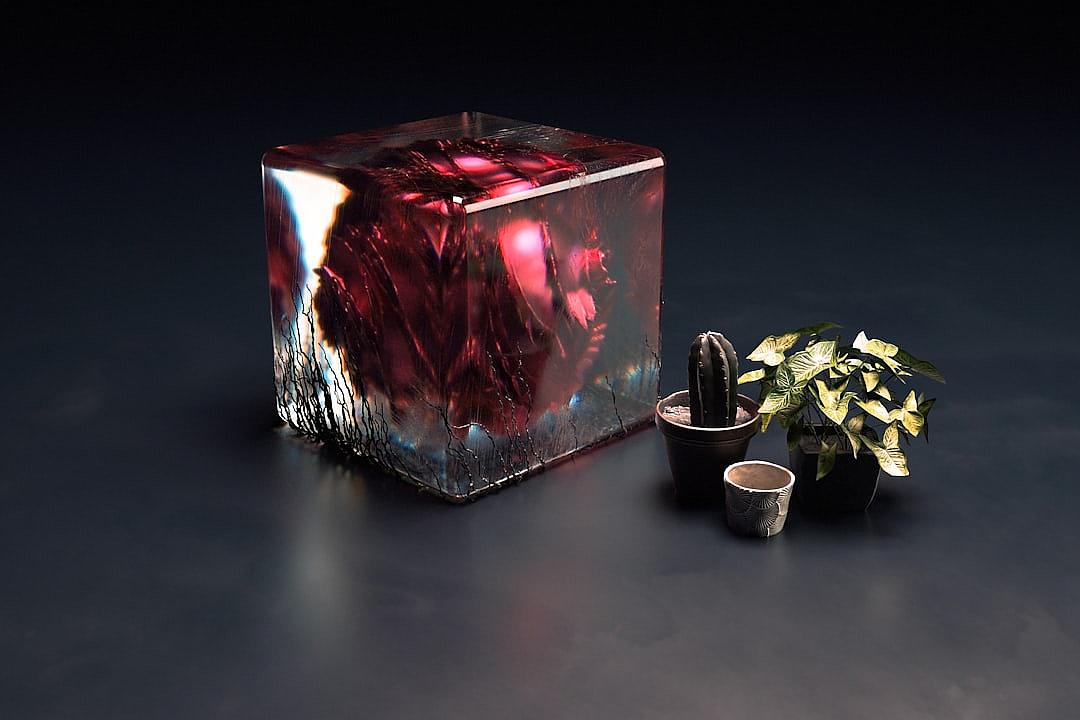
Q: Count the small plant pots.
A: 3